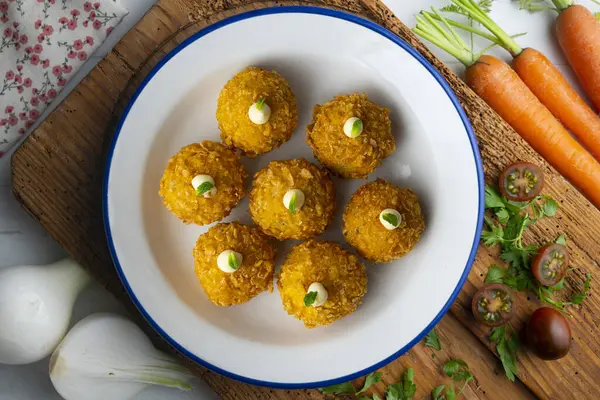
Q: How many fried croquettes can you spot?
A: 7